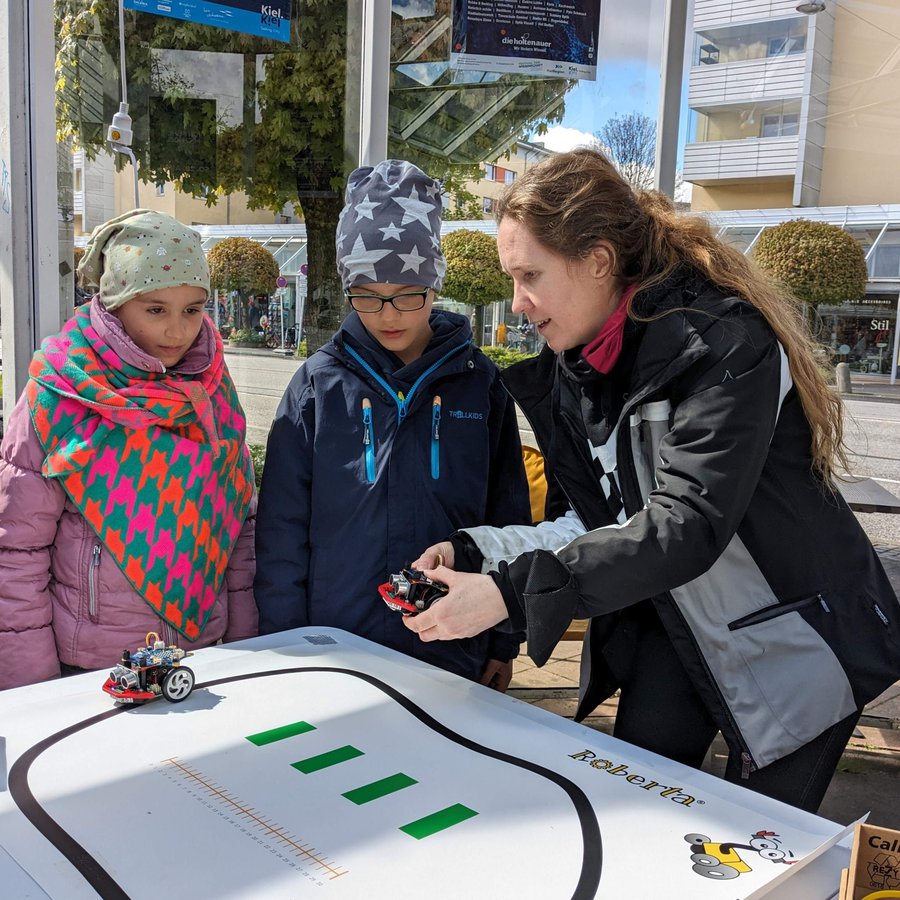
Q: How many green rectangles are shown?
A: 4